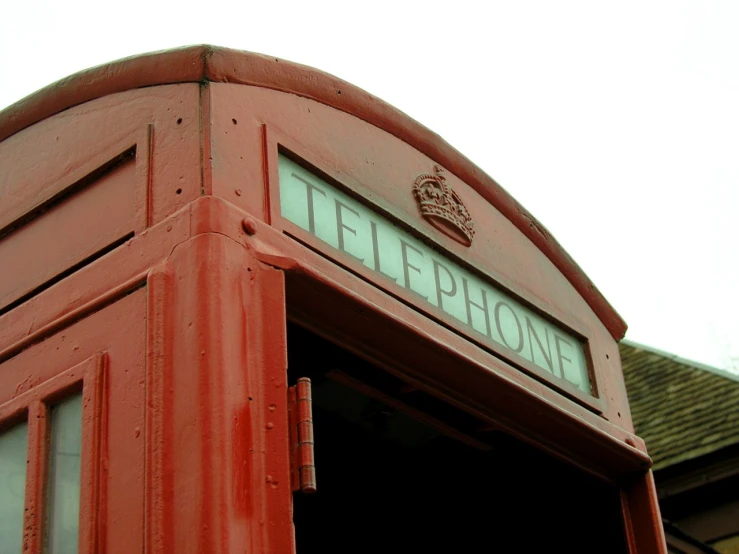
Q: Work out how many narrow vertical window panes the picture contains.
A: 2